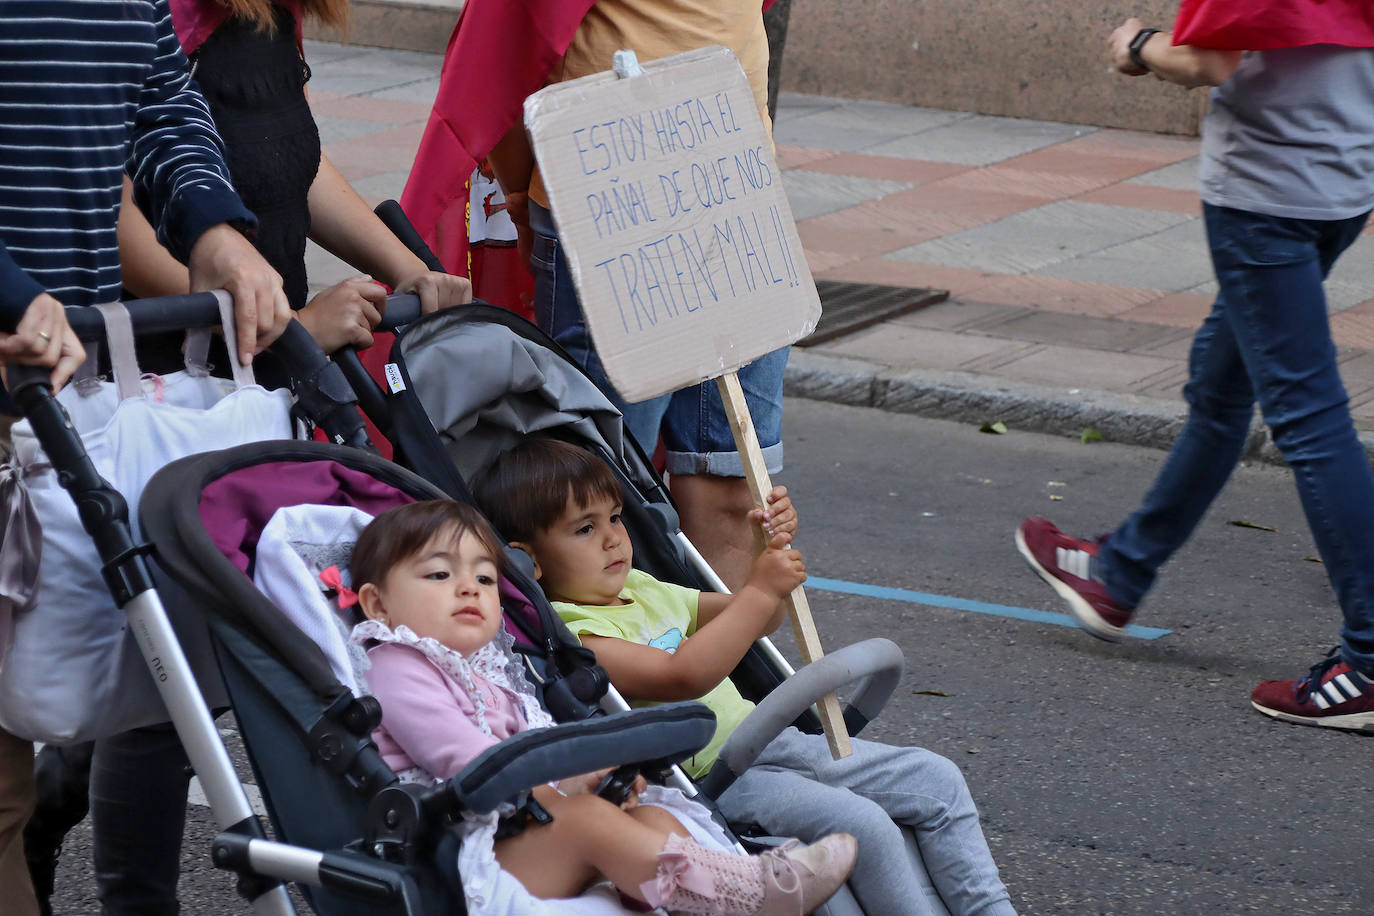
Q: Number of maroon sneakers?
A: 2